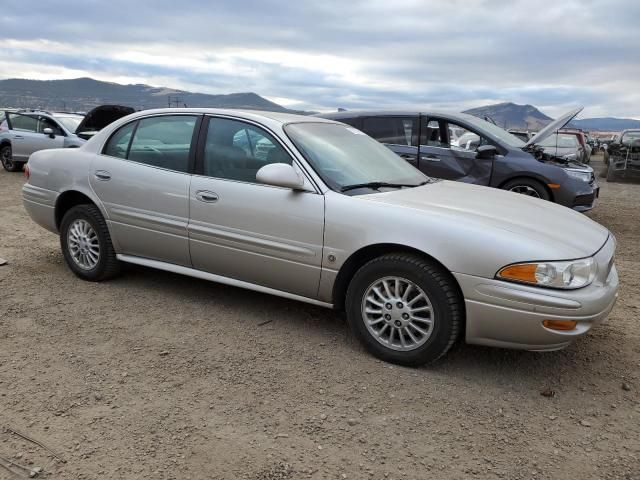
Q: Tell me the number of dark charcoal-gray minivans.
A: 1